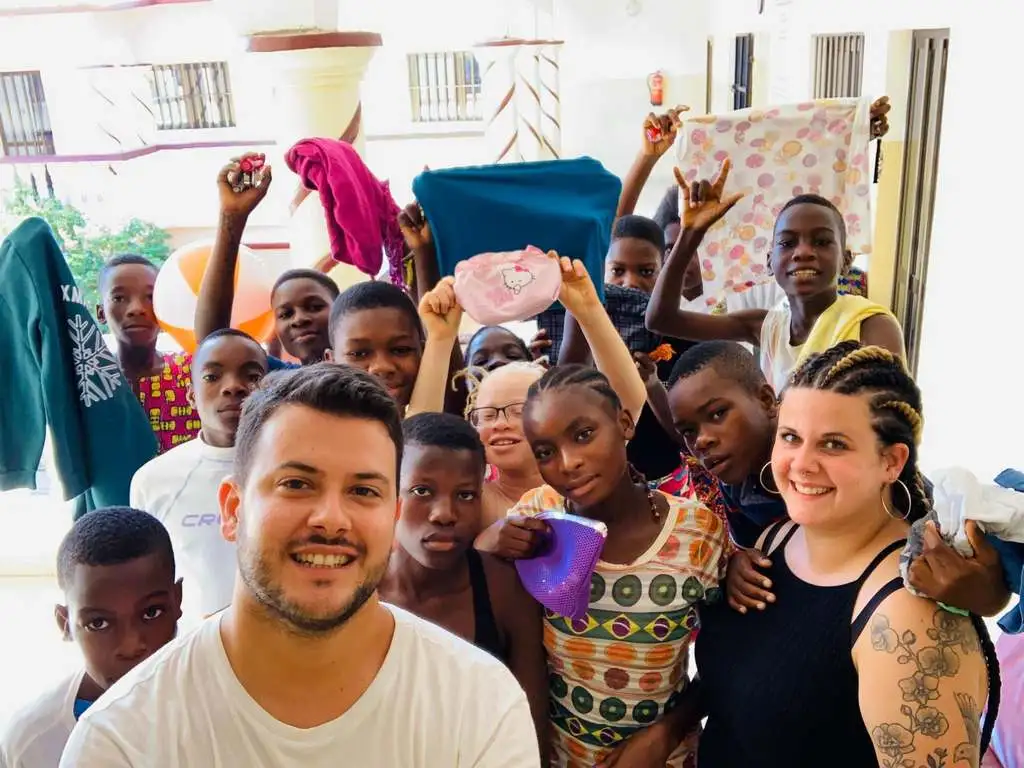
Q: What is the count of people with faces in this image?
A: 15